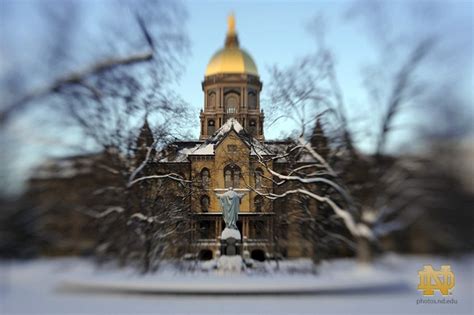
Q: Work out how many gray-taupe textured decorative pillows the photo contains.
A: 0